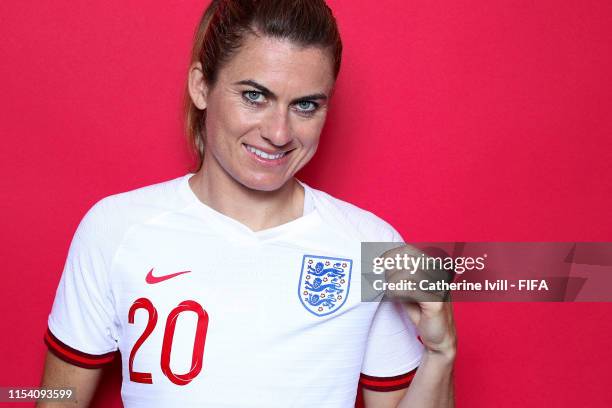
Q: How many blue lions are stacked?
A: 3